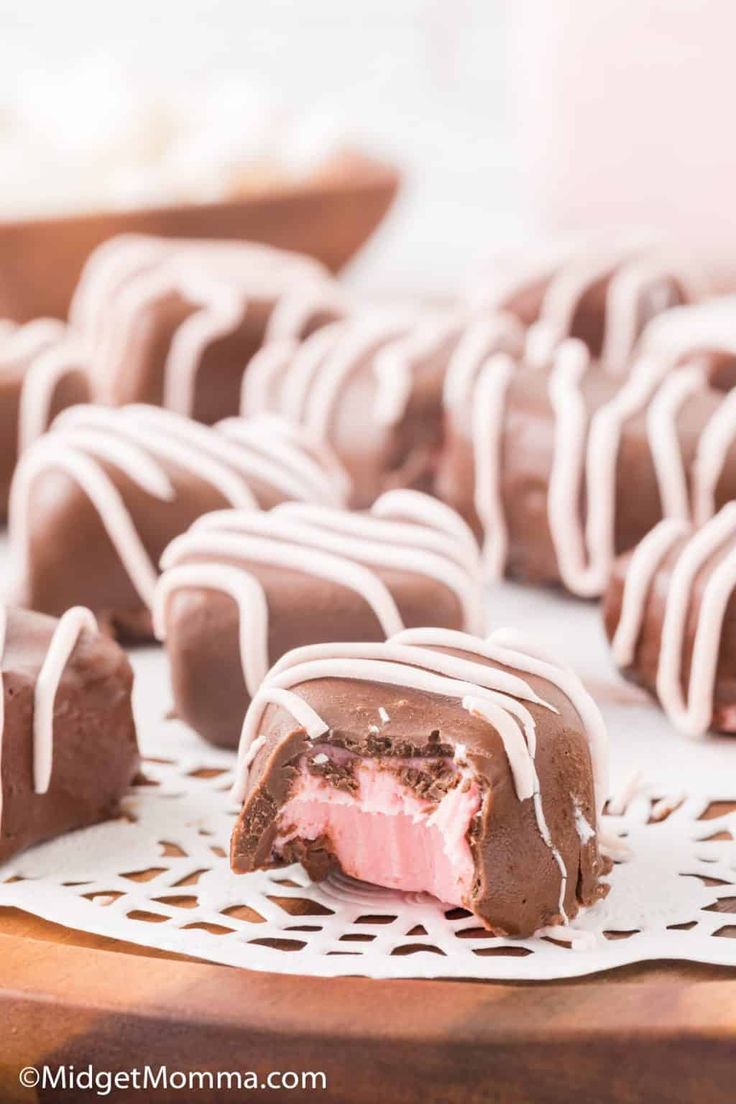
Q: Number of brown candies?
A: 11